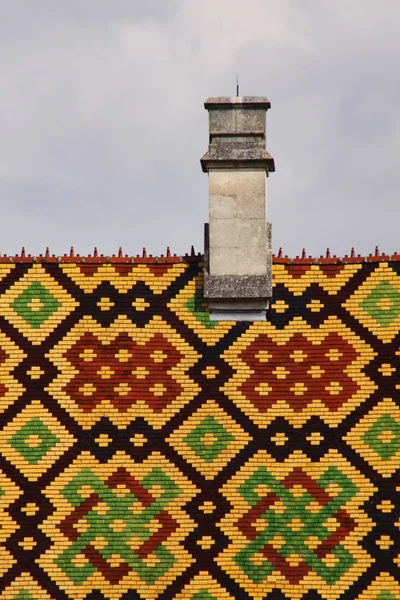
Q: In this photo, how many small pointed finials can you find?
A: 13